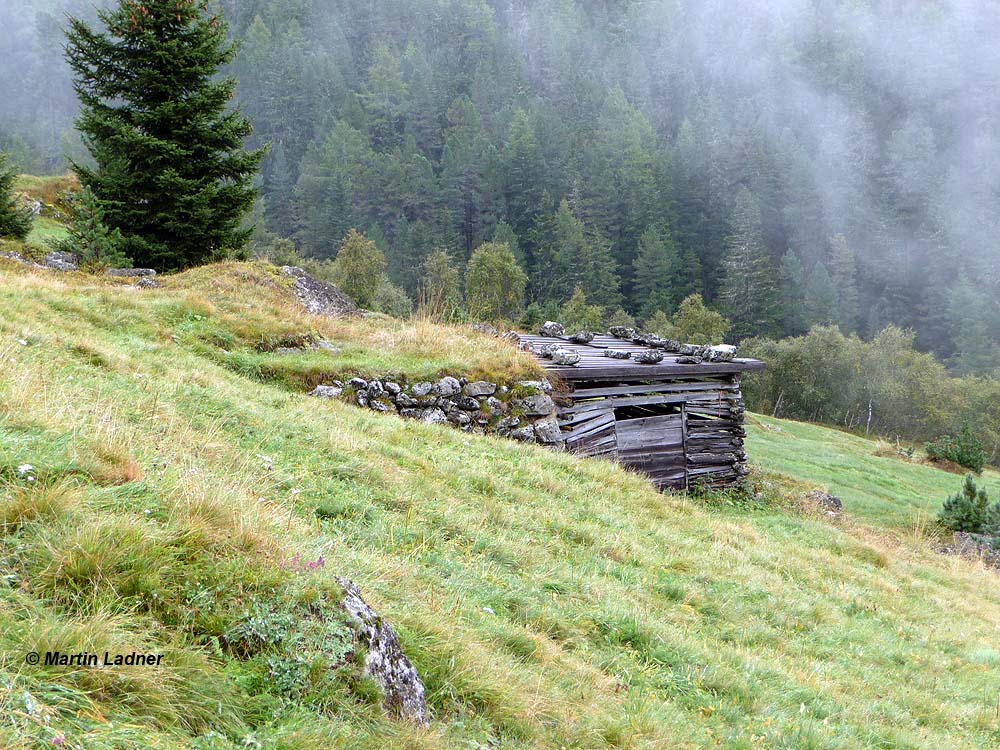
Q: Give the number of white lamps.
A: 0